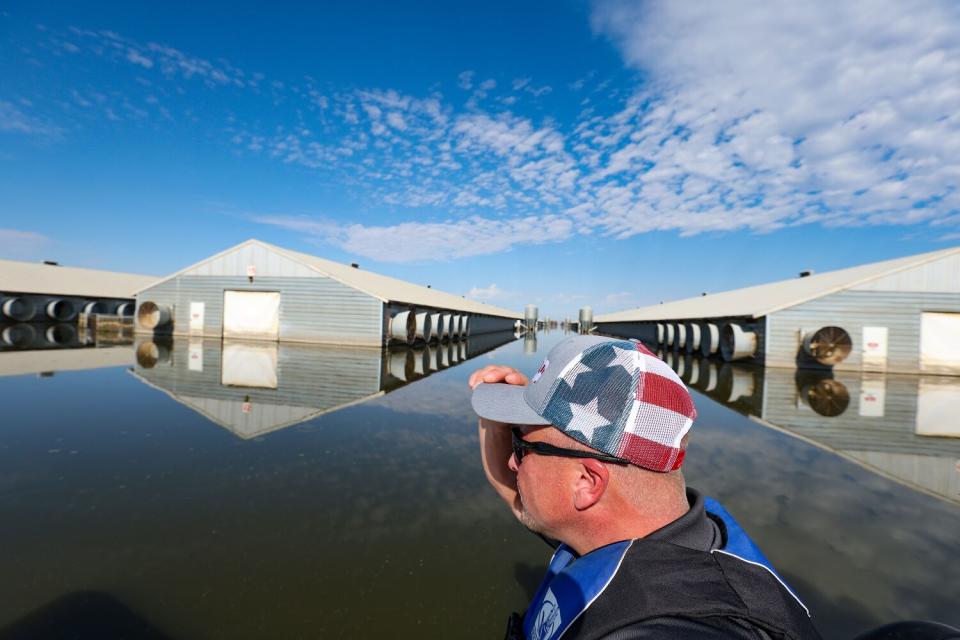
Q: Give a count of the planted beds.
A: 0